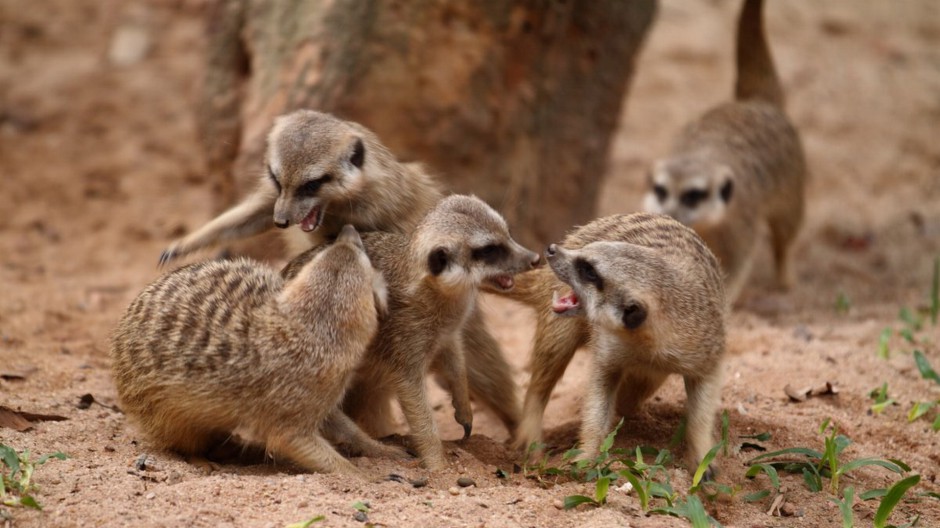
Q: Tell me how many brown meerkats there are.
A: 5